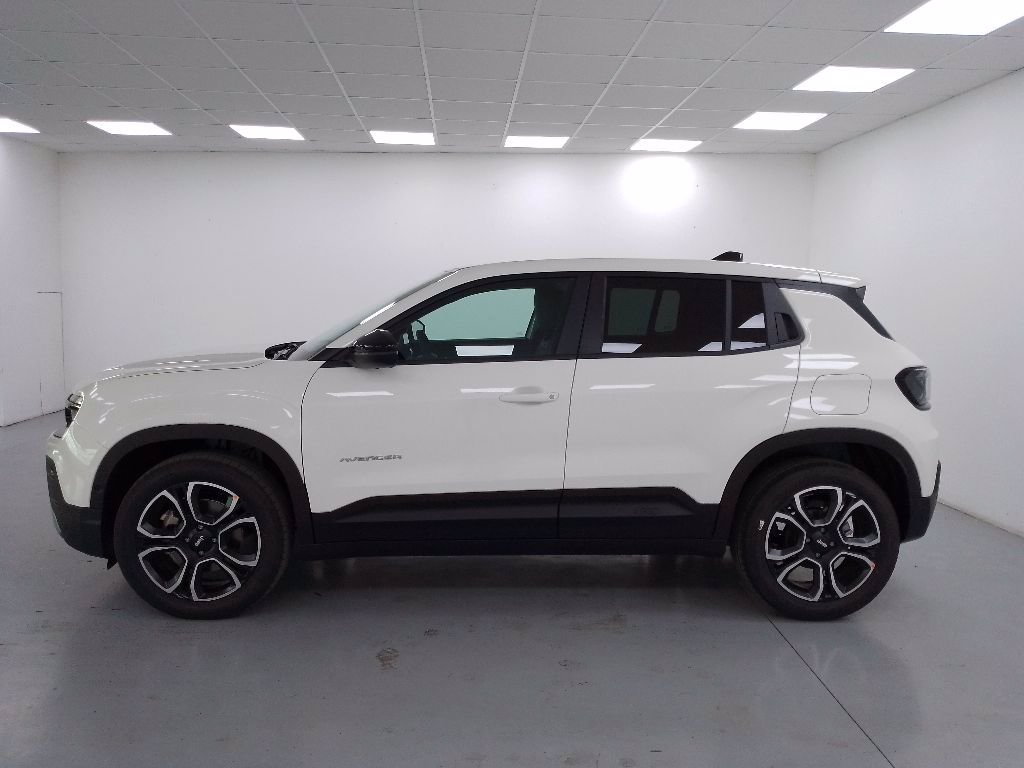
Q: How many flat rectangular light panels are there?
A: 9